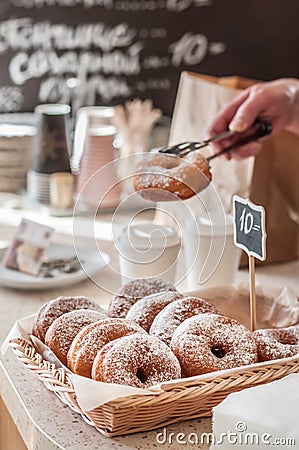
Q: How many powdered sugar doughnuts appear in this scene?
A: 10